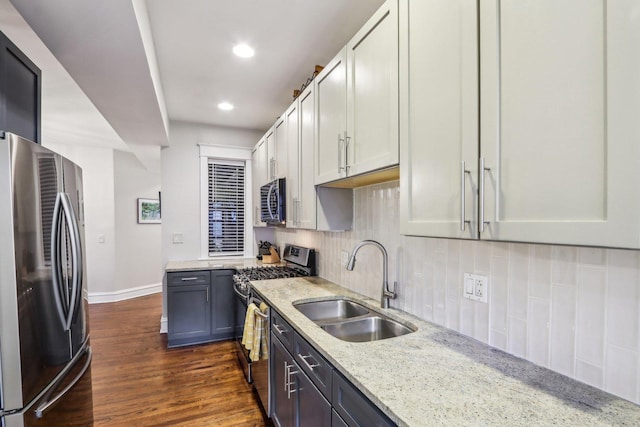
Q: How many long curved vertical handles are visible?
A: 2